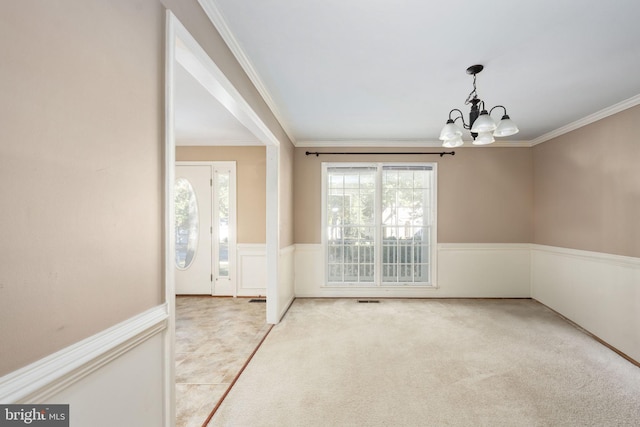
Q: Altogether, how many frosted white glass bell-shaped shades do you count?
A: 5